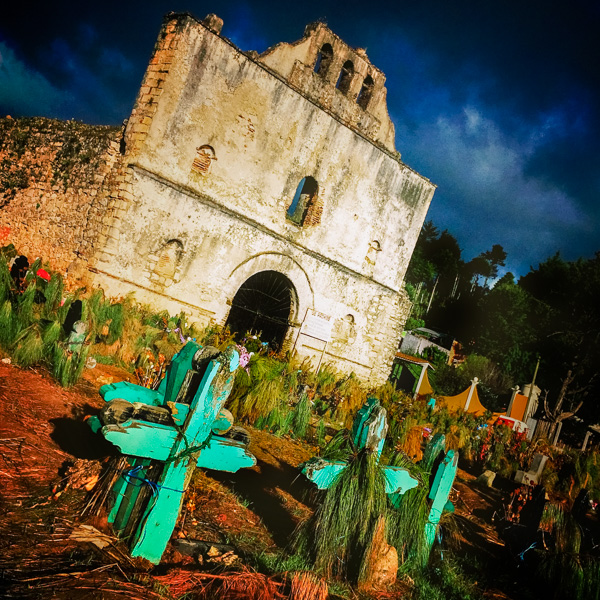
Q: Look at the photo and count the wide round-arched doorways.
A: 1